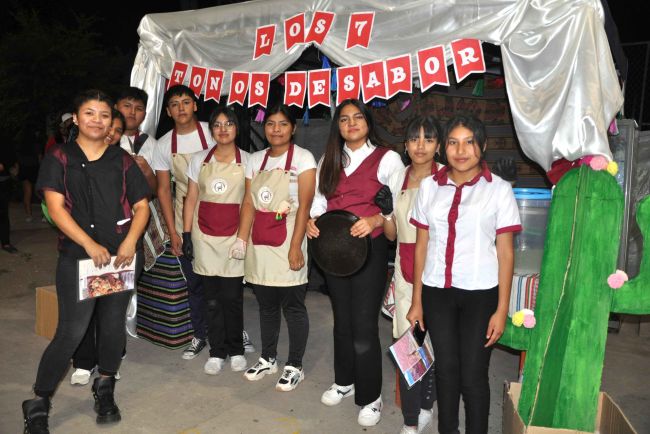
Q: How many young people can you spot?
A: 9